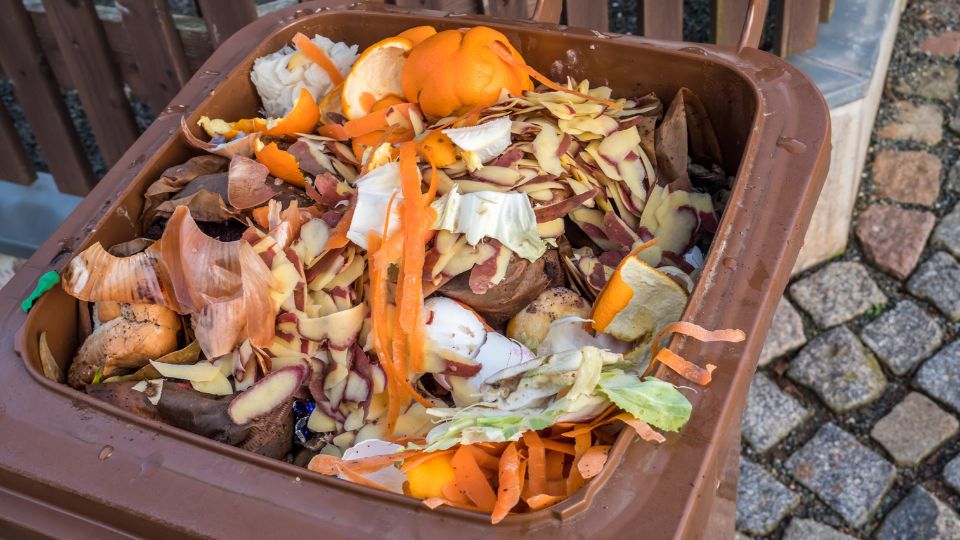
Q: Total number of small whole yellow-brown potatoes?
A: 1